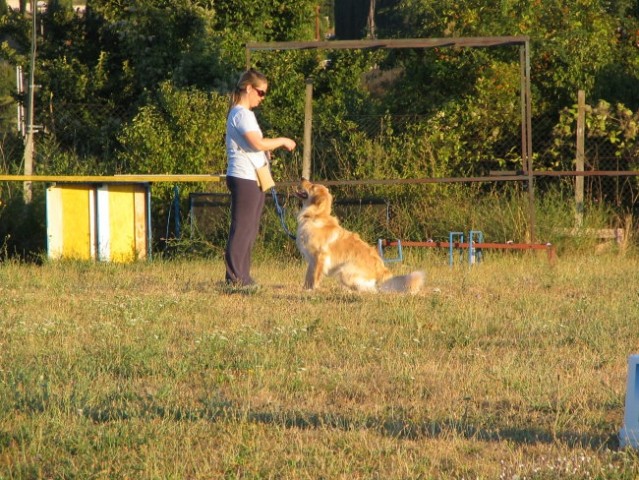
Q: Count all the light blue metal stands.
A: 3